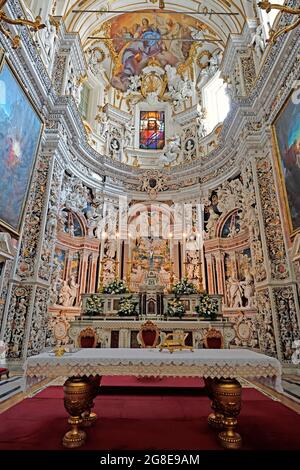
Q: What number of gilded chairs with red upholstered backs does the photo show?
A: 3